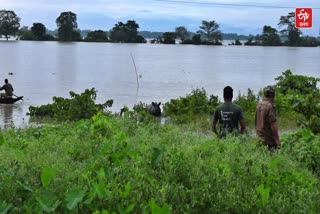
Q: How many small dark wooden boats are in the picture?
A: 1